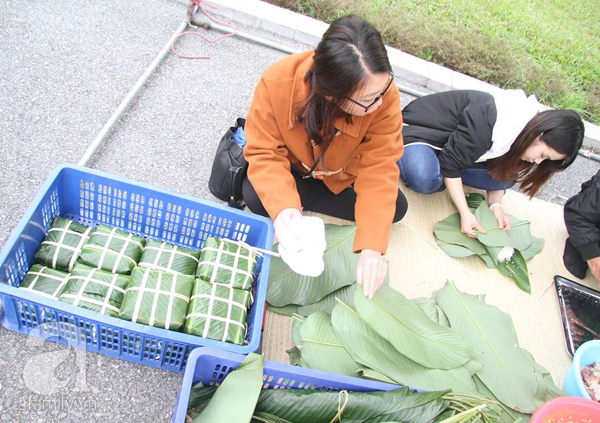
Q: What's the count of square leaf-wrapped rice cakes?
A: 8